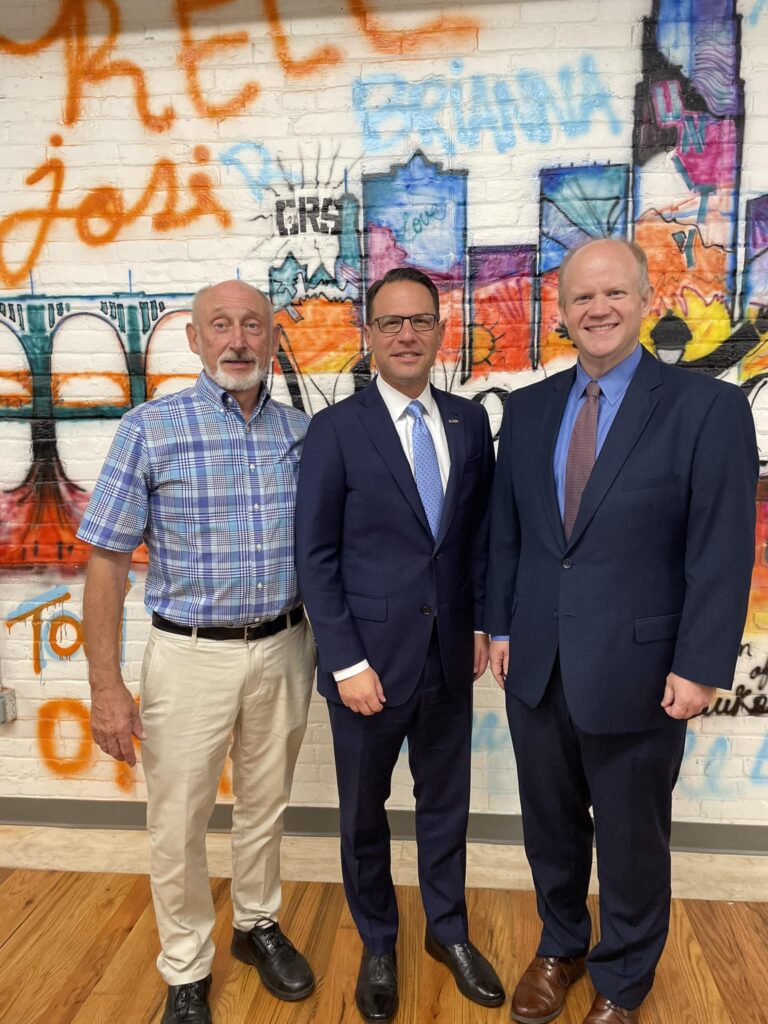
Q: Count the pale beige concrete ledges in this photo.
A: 1